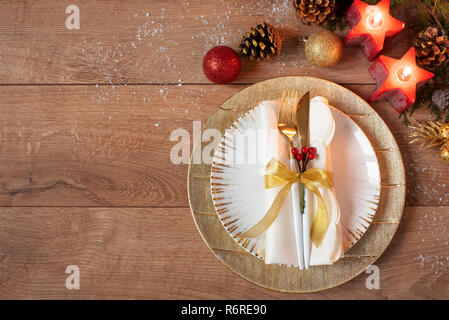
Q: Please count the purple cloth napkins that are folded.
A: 0